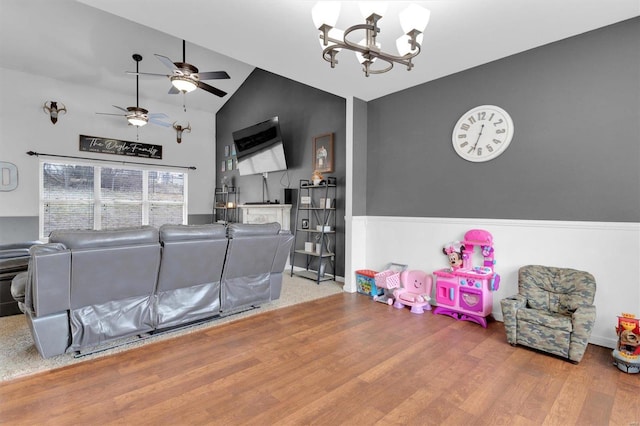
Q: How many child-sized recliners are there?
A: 1